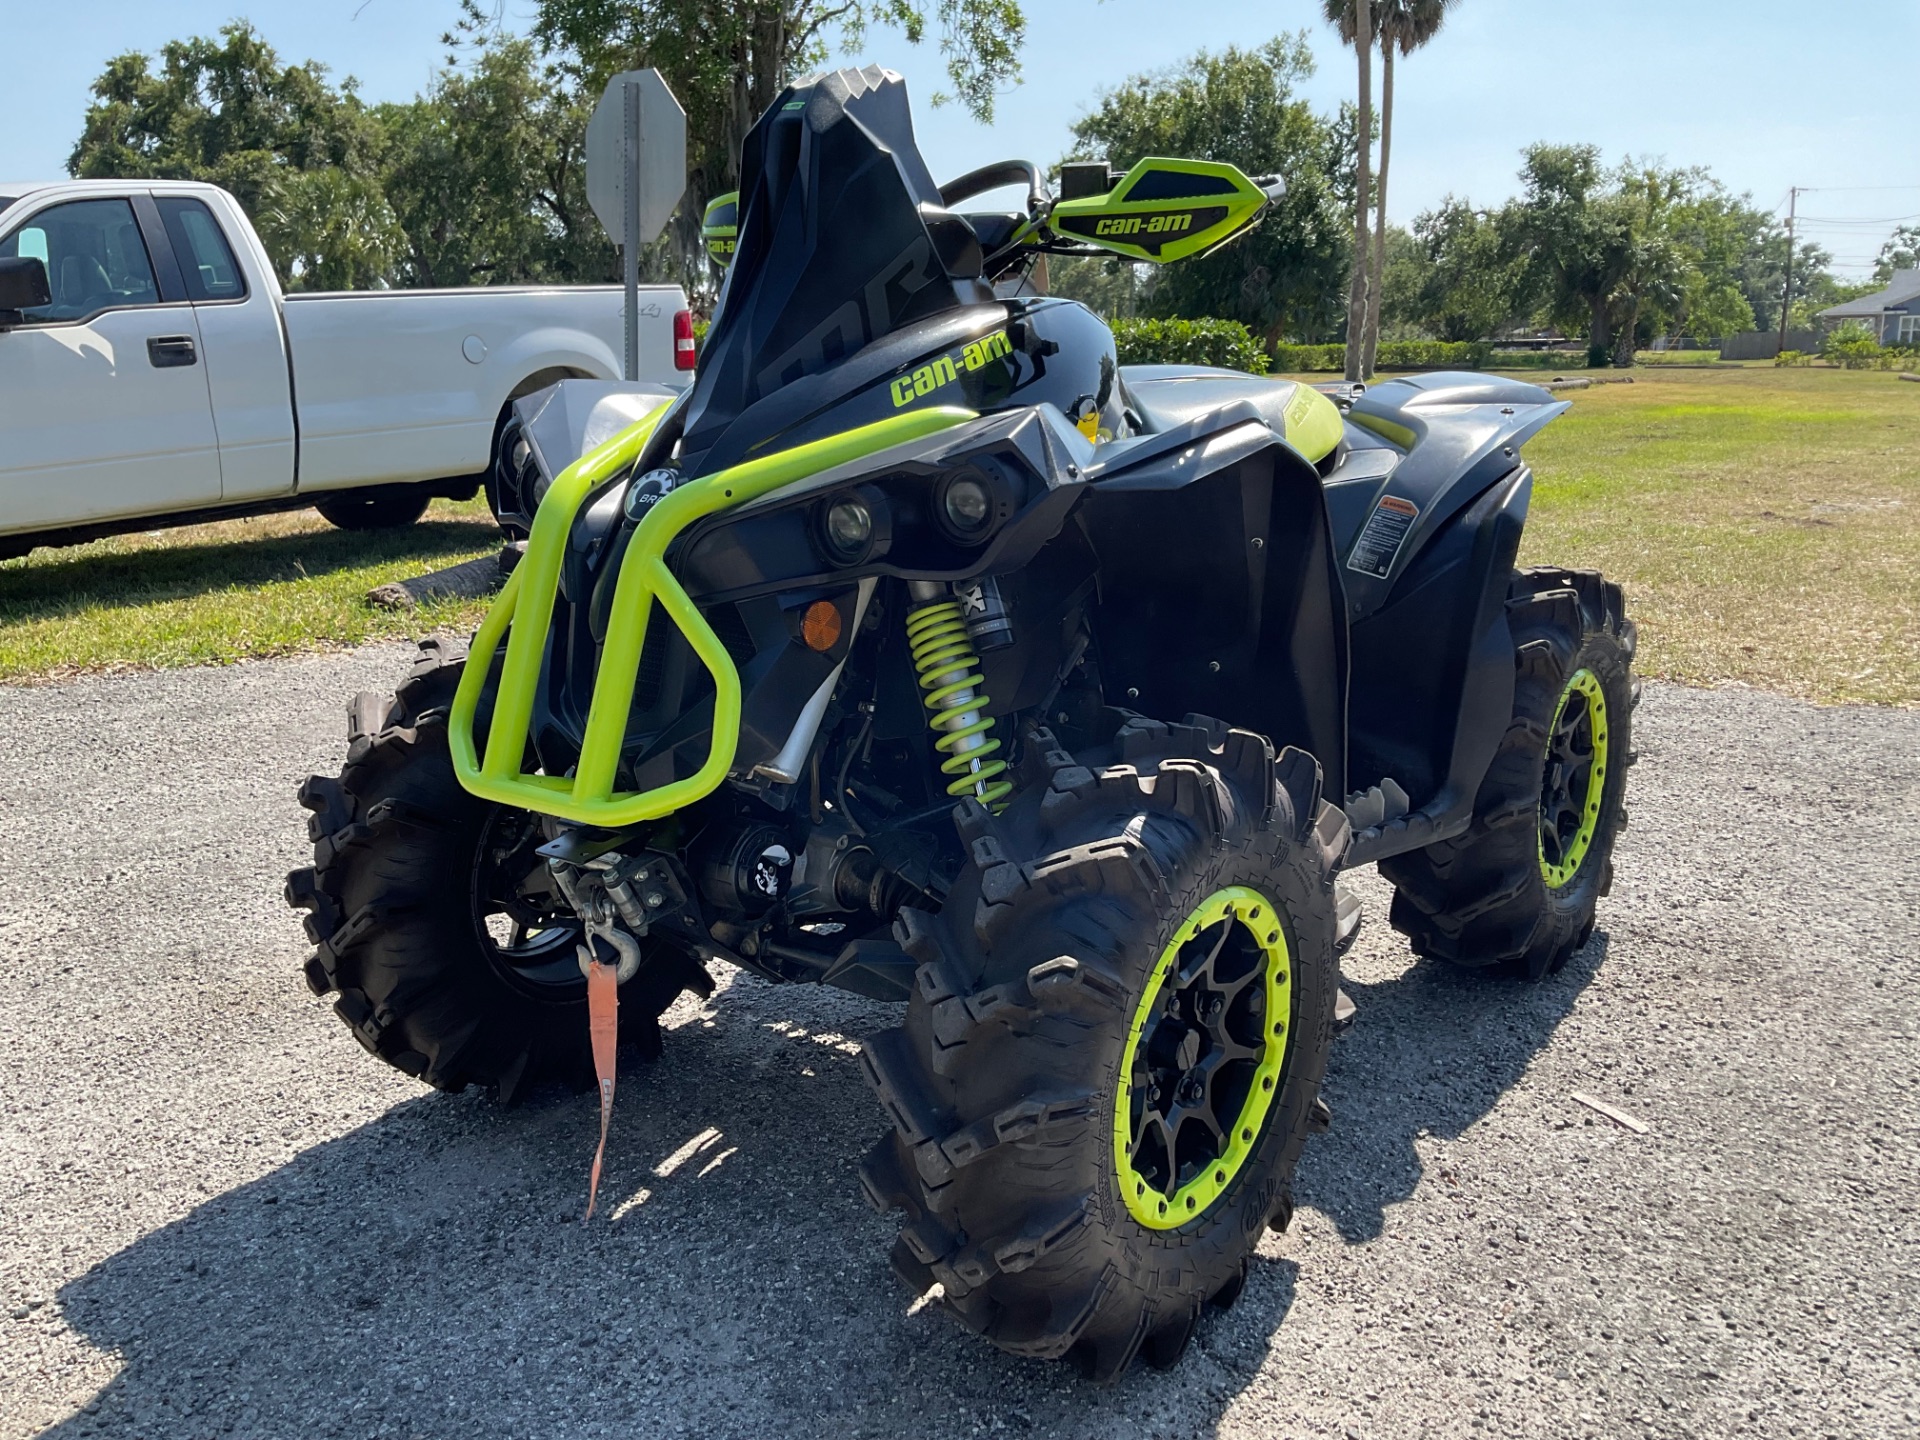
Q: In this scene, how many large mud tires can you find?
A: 3